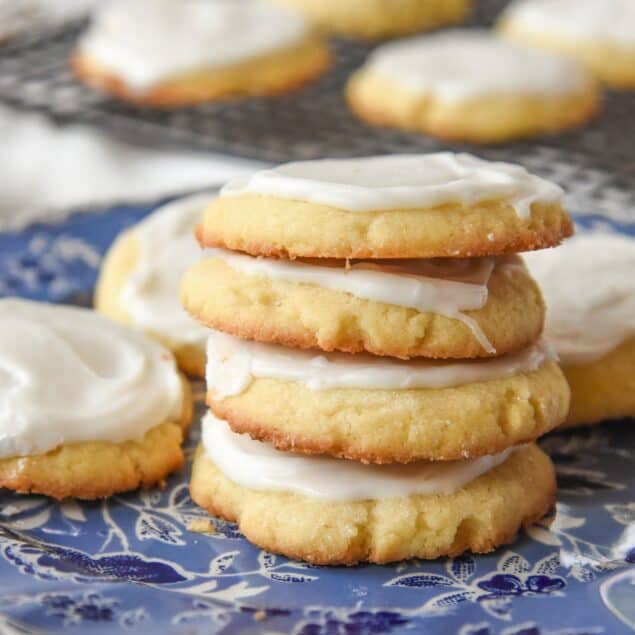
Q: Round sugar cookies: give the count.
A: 11